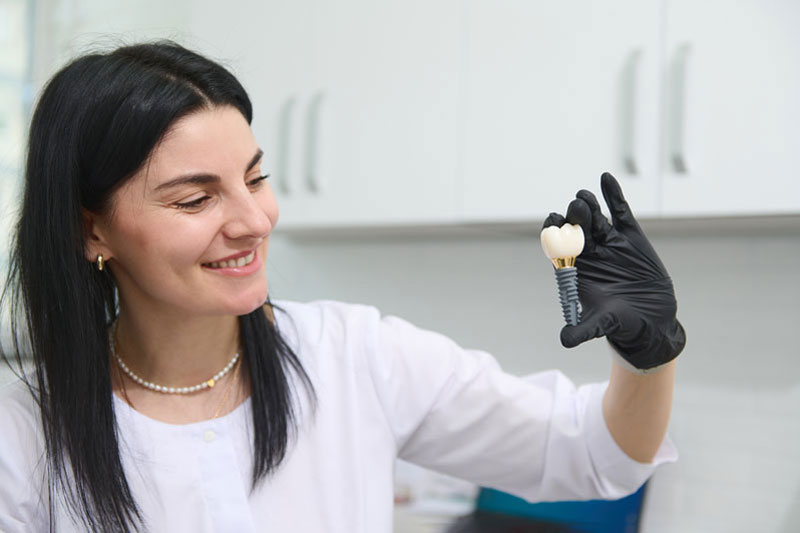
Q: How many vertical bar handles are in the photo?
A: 4